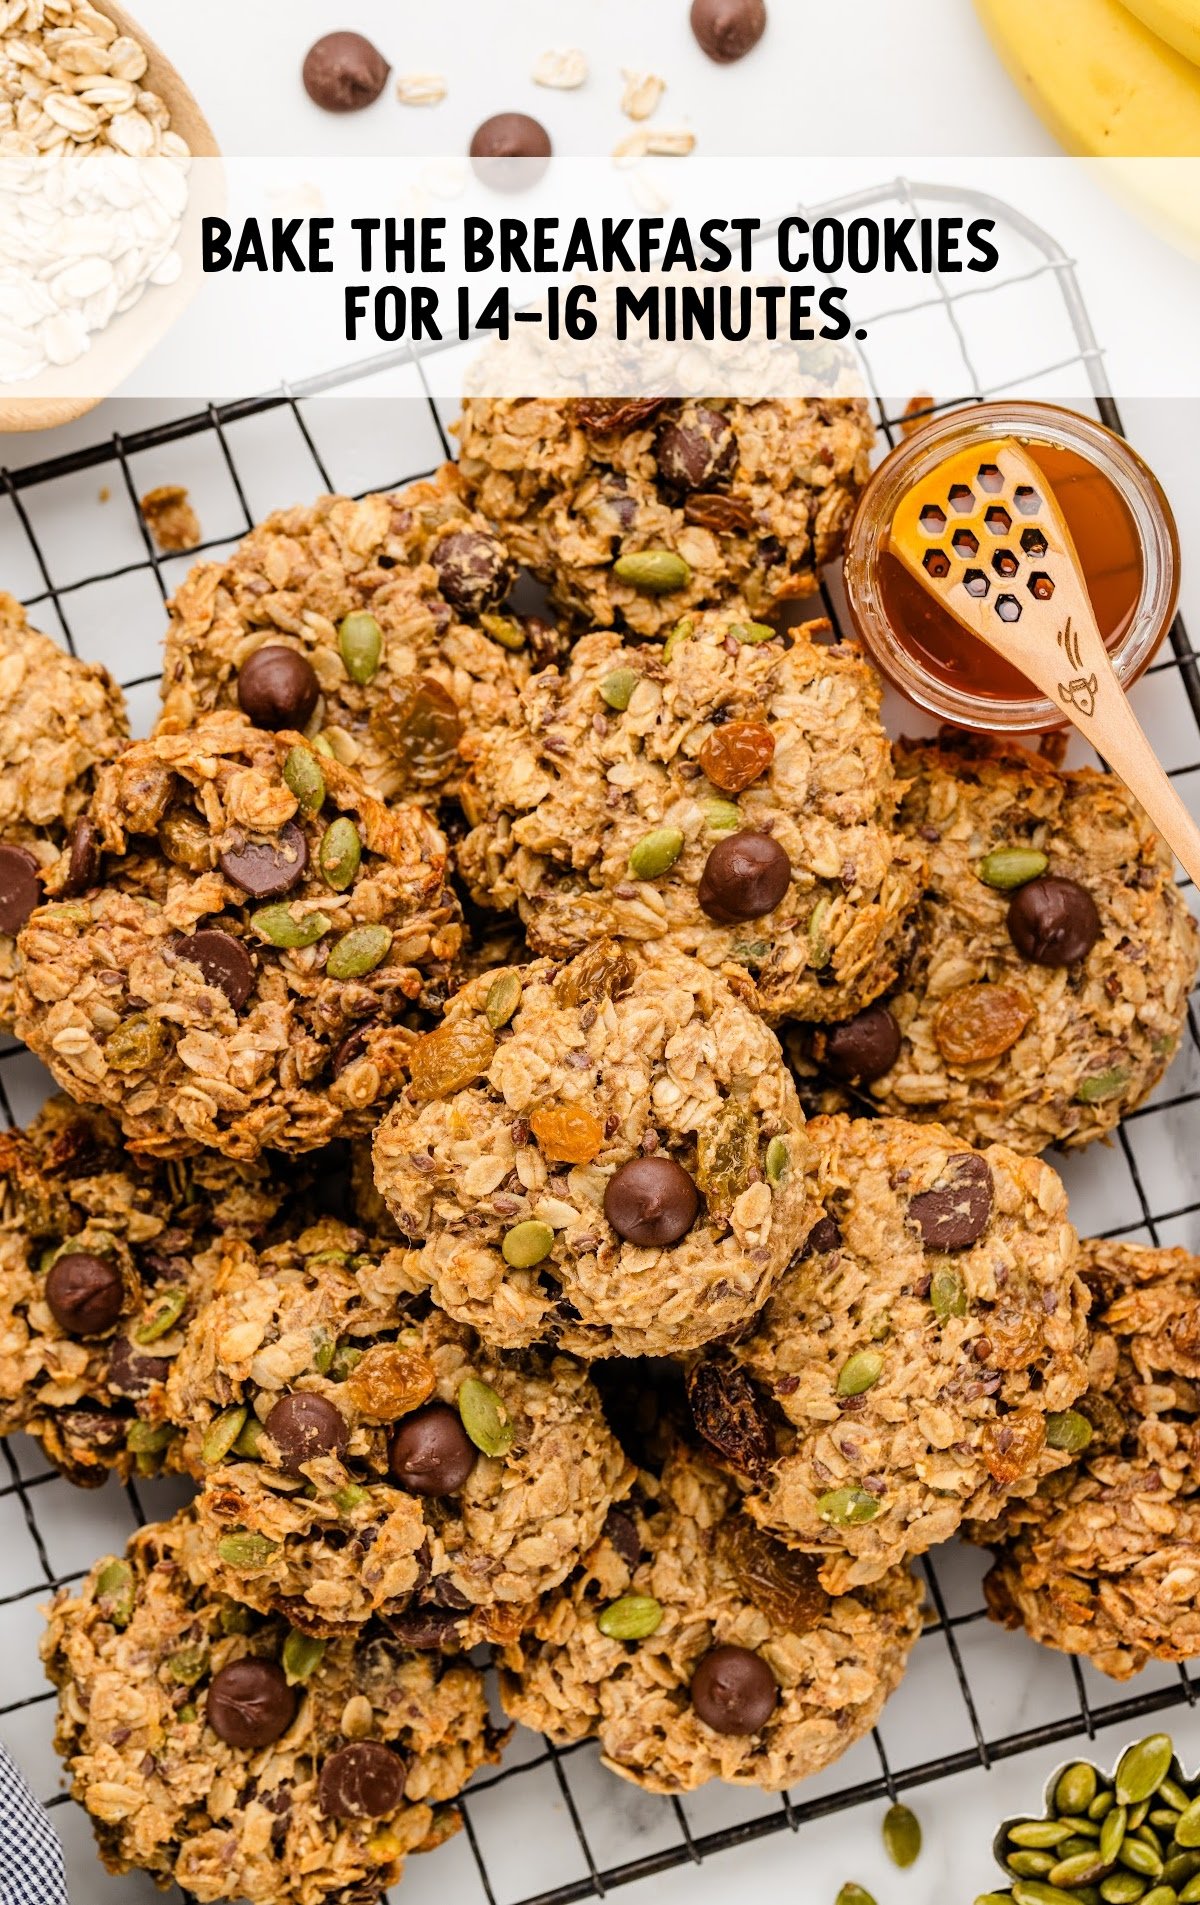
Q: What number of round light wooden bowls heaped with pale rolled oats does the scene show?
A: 1